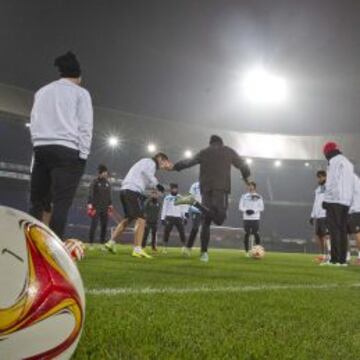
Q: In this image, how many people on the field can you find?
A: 11